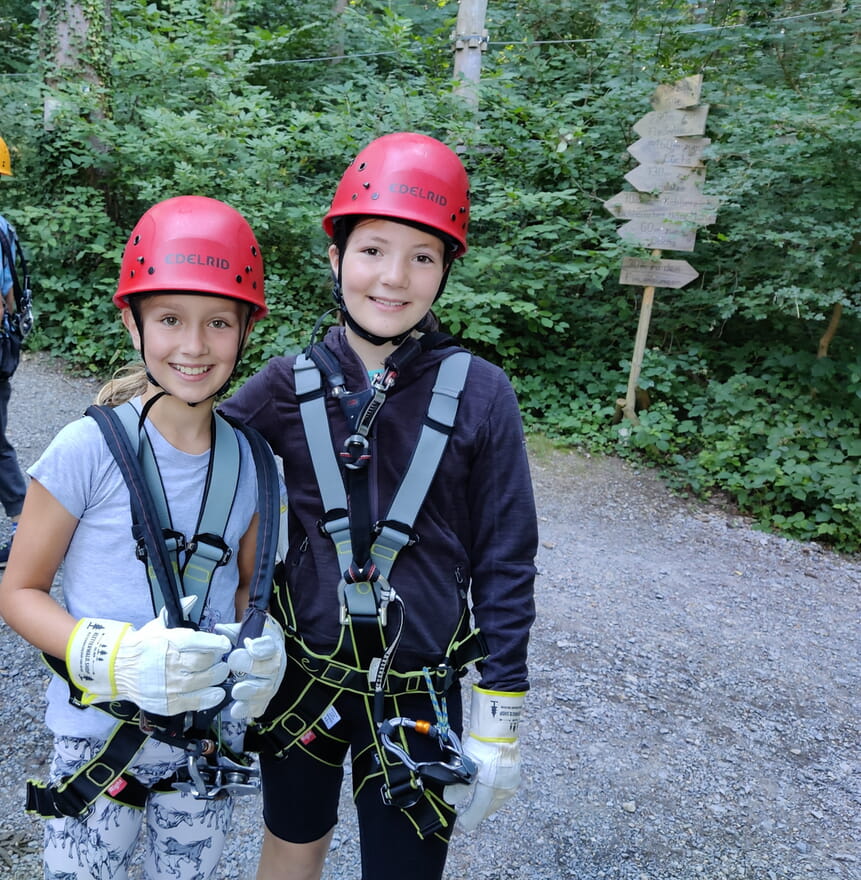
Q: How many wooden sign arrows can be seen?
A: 7